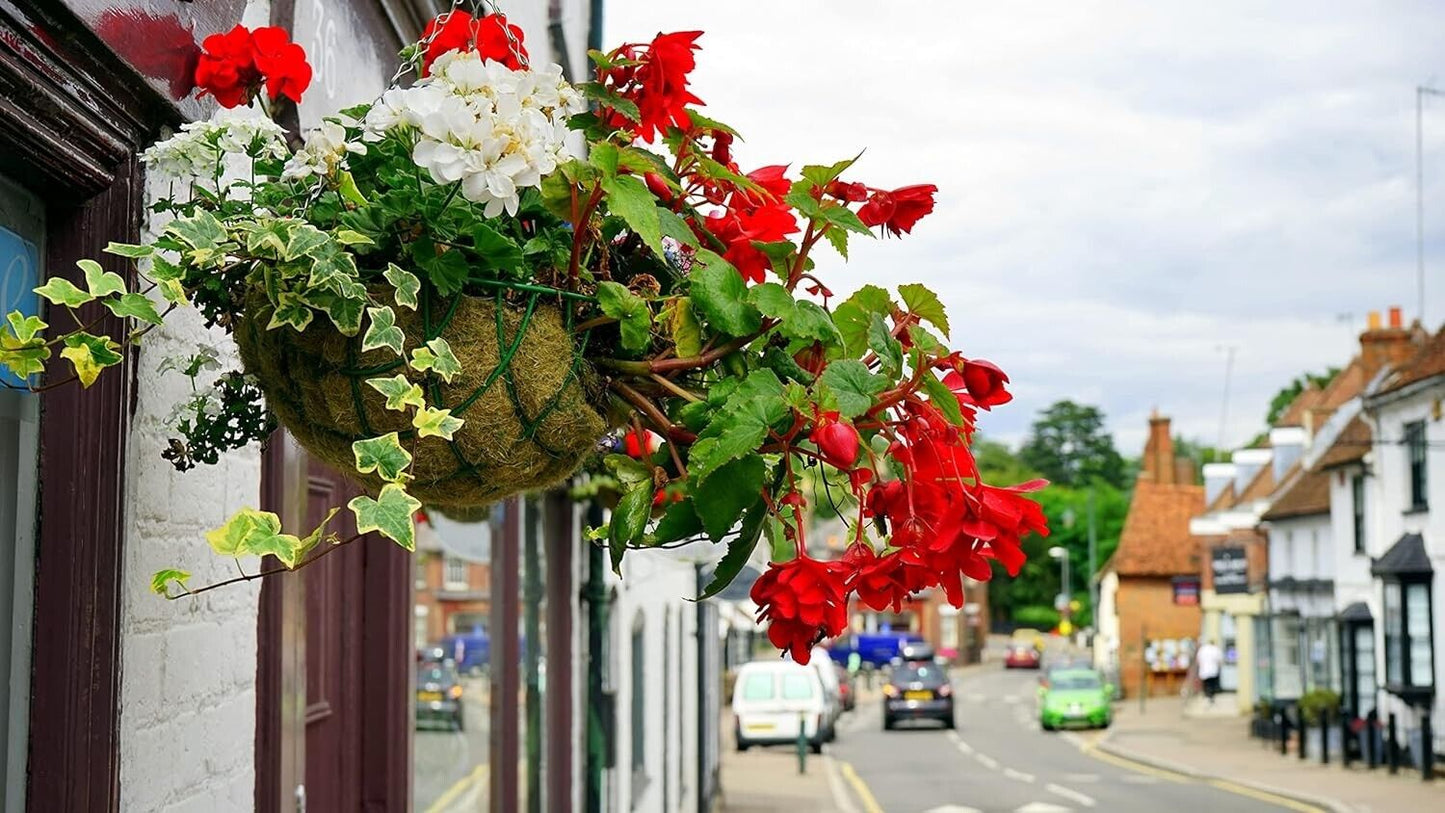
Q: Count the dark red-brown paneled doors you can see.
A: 1